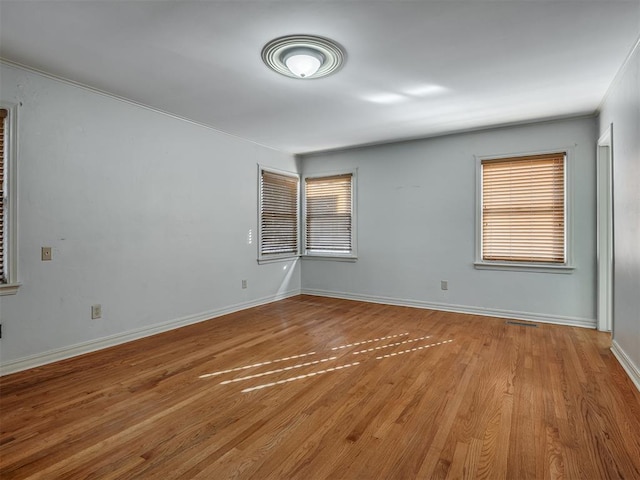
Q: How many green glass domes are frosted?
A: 0